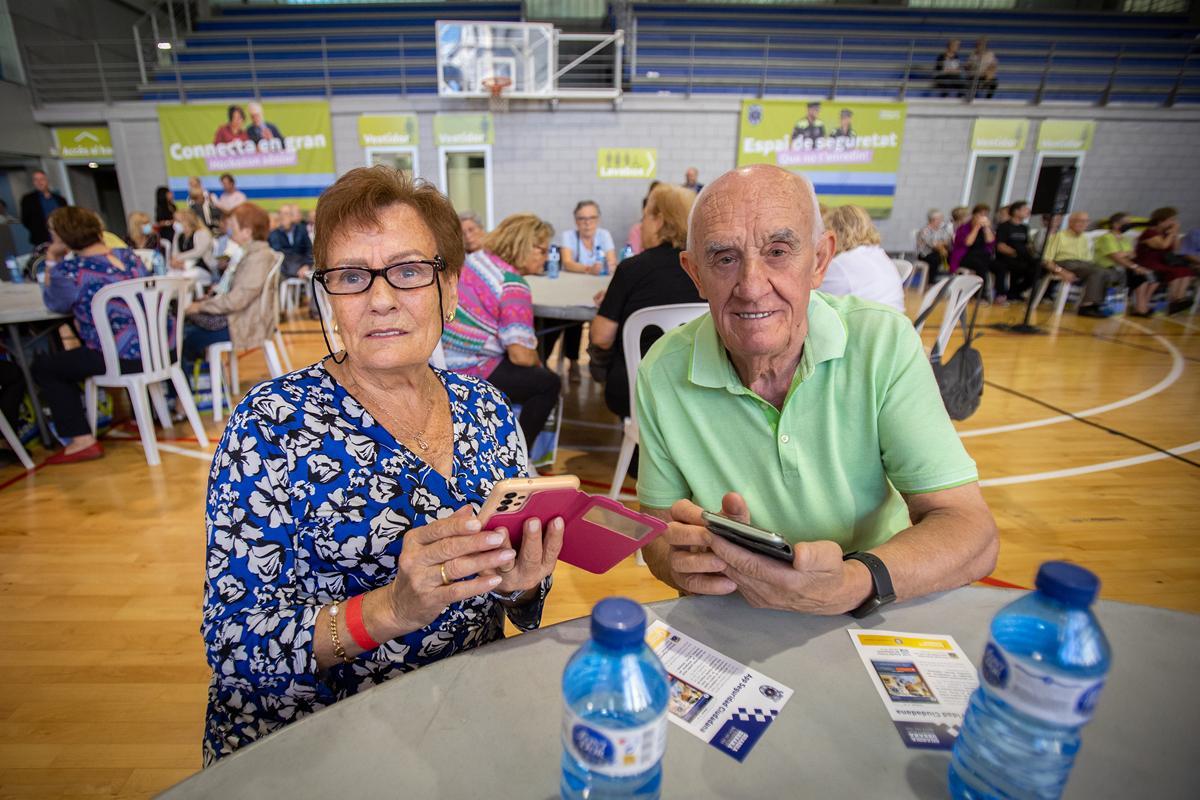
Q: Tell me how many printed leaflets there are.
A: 2